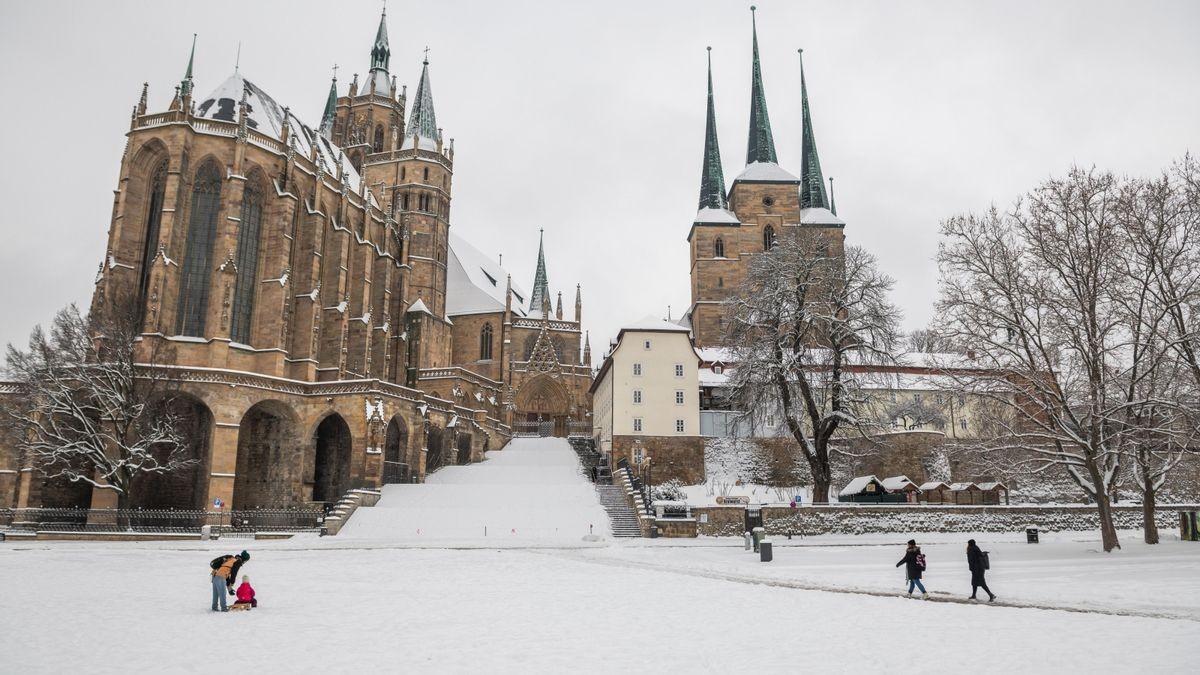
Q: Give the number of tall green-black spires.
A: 3